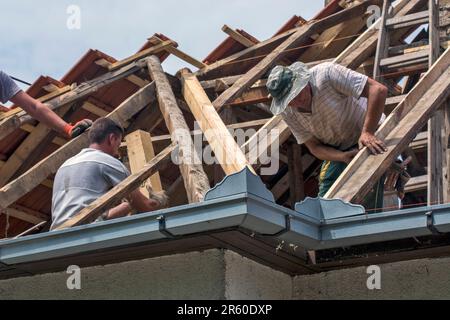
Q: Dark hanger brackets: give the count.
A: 3